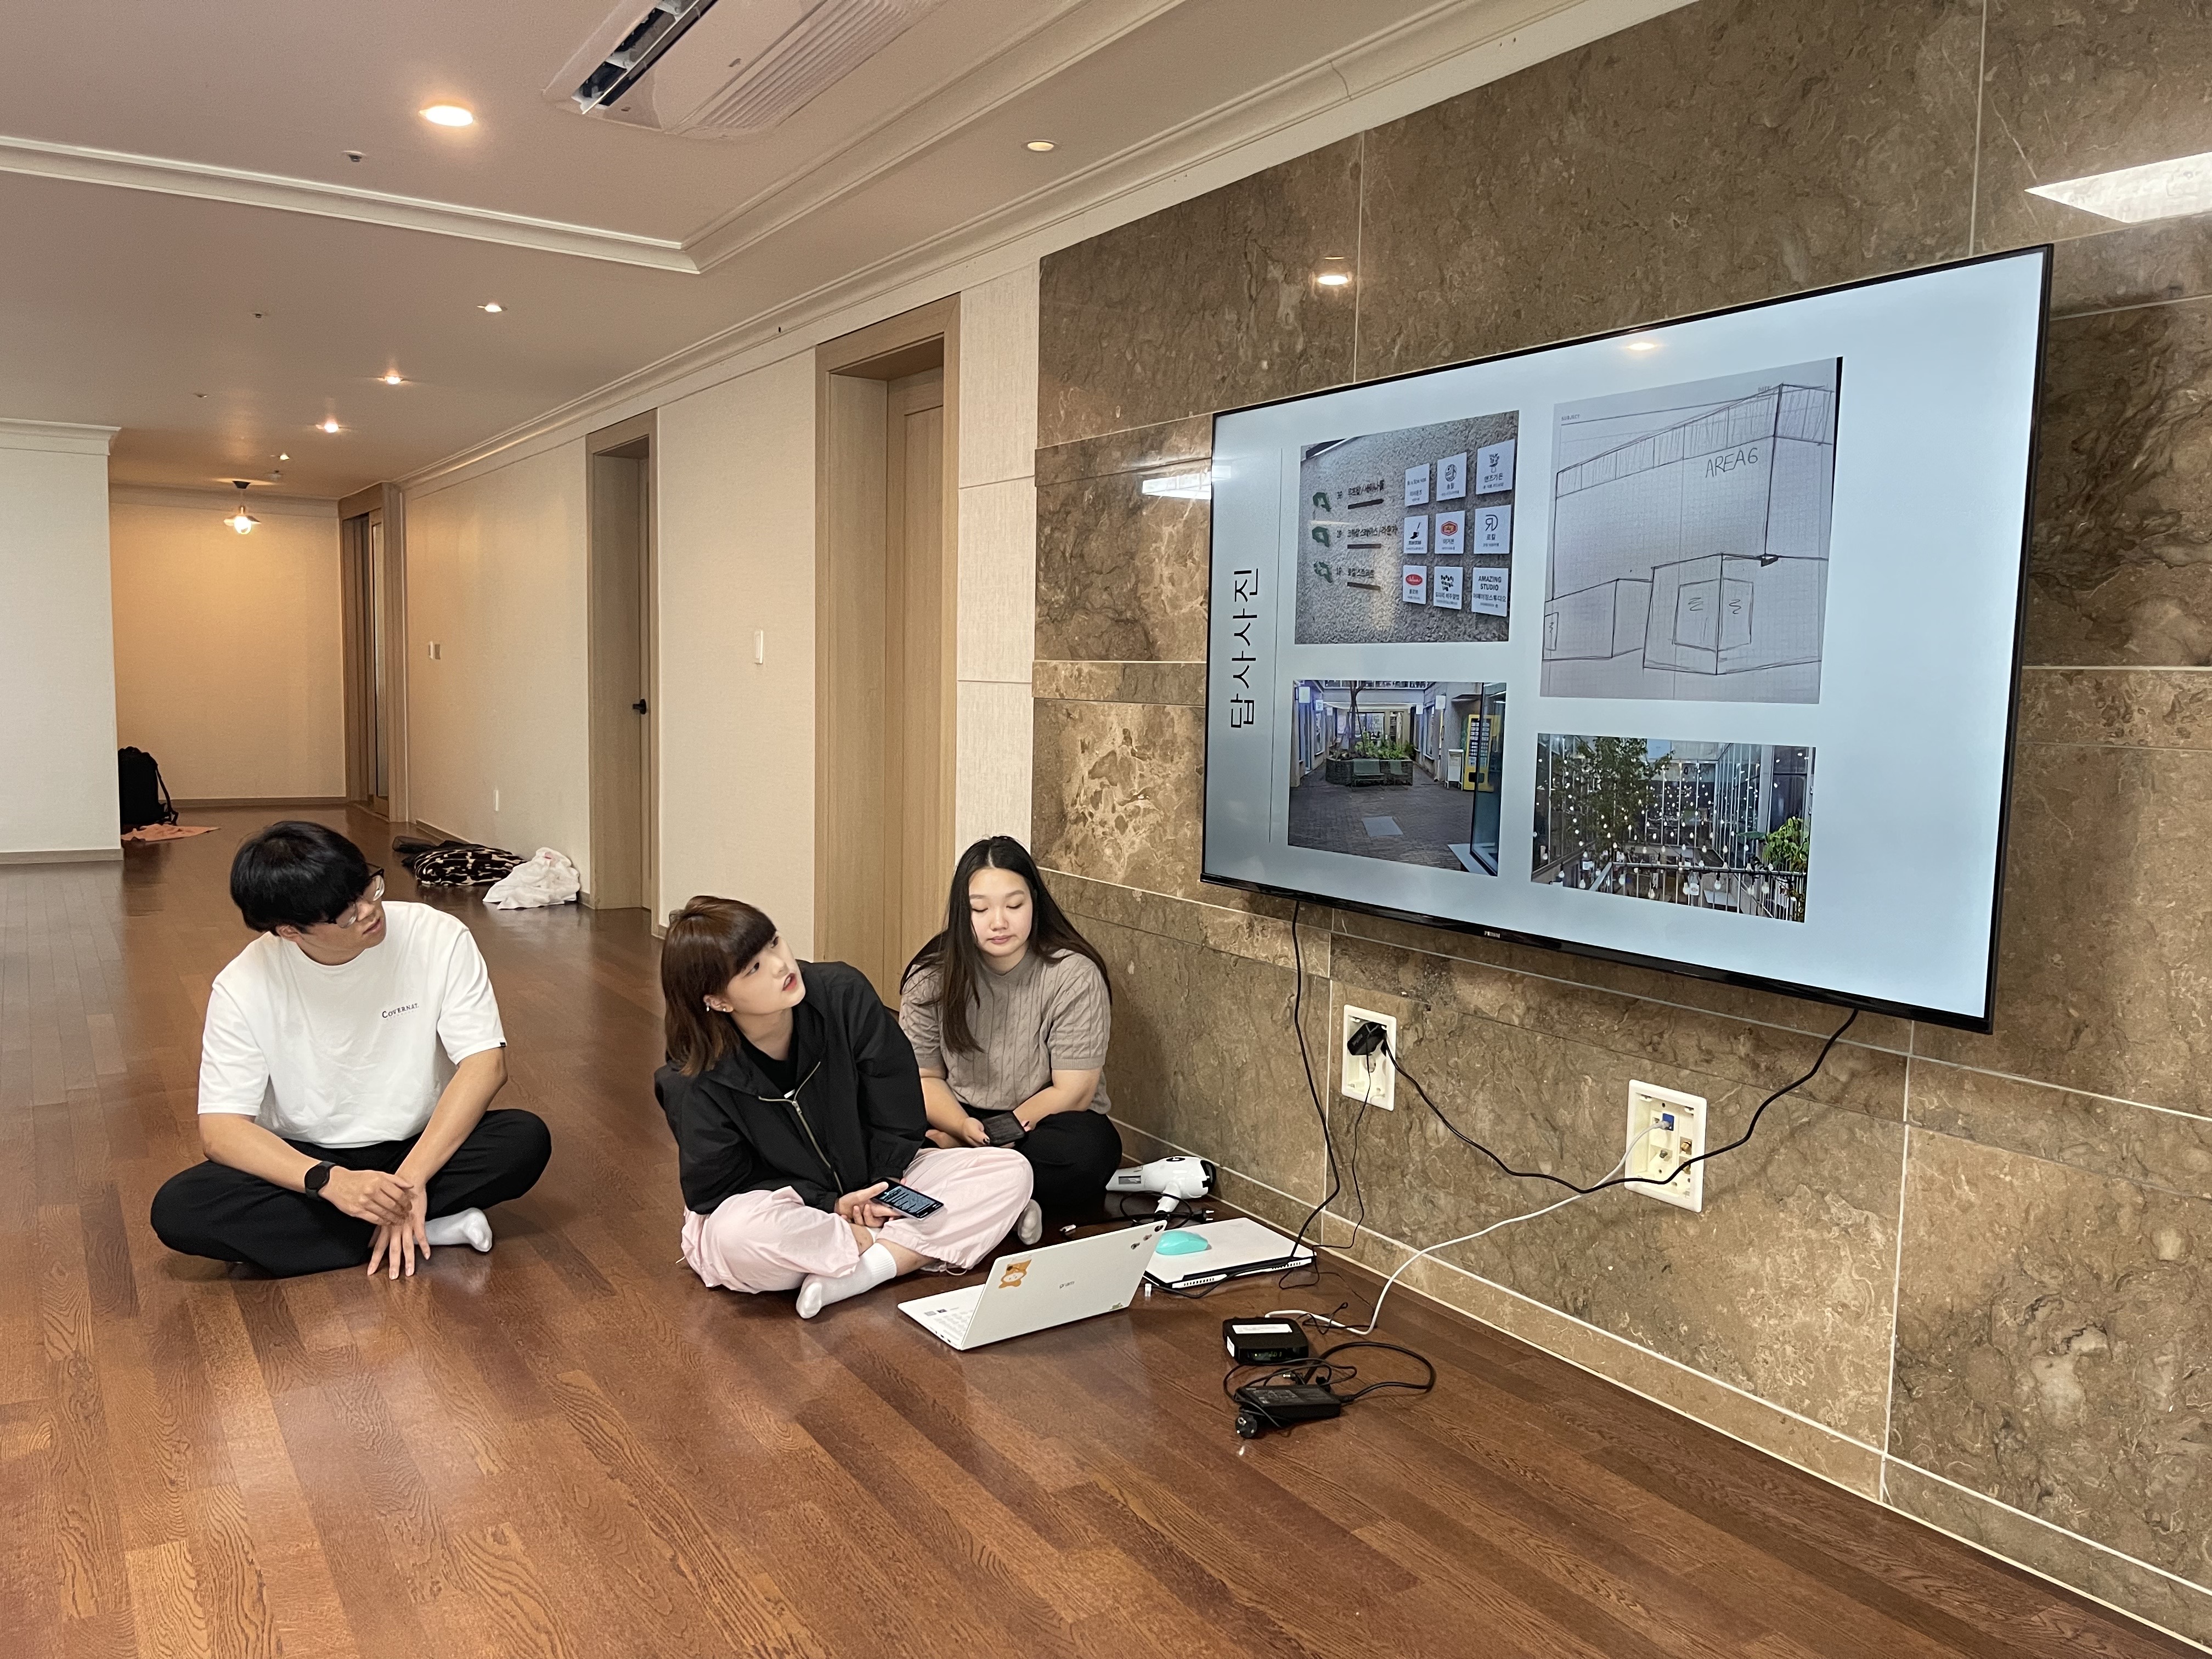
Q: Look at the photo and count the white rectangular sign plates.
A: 9